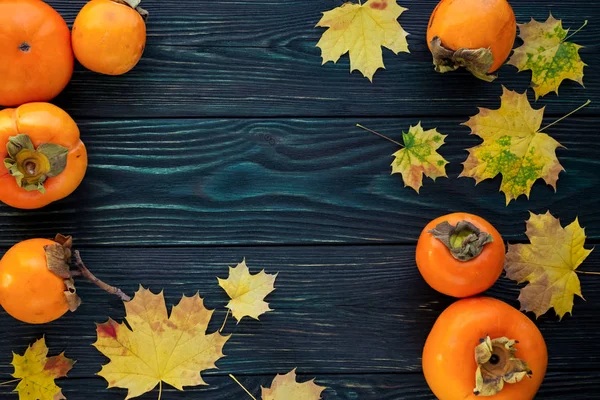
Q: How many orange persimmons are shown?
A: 7